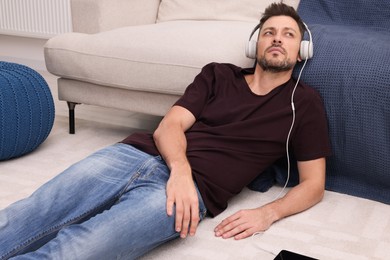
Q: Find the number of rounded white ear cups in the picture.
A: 2